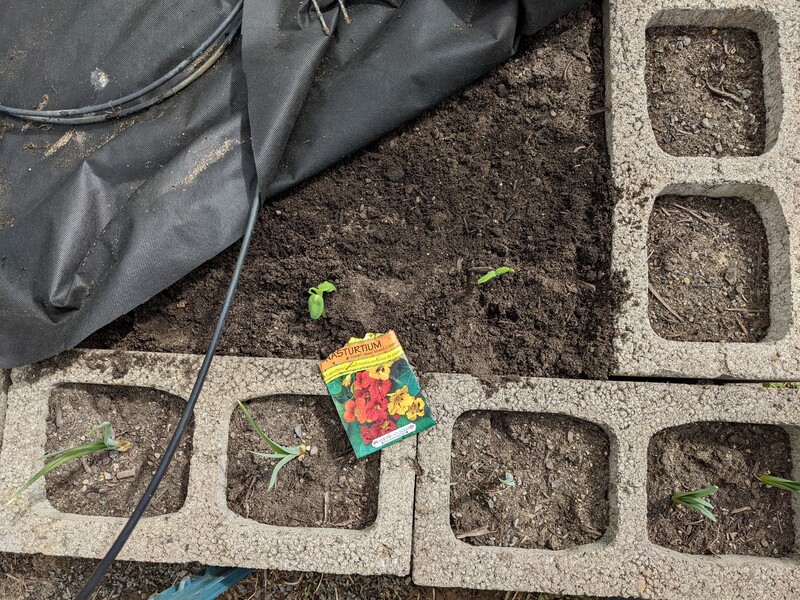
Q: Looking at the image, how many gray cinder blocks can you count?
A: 3